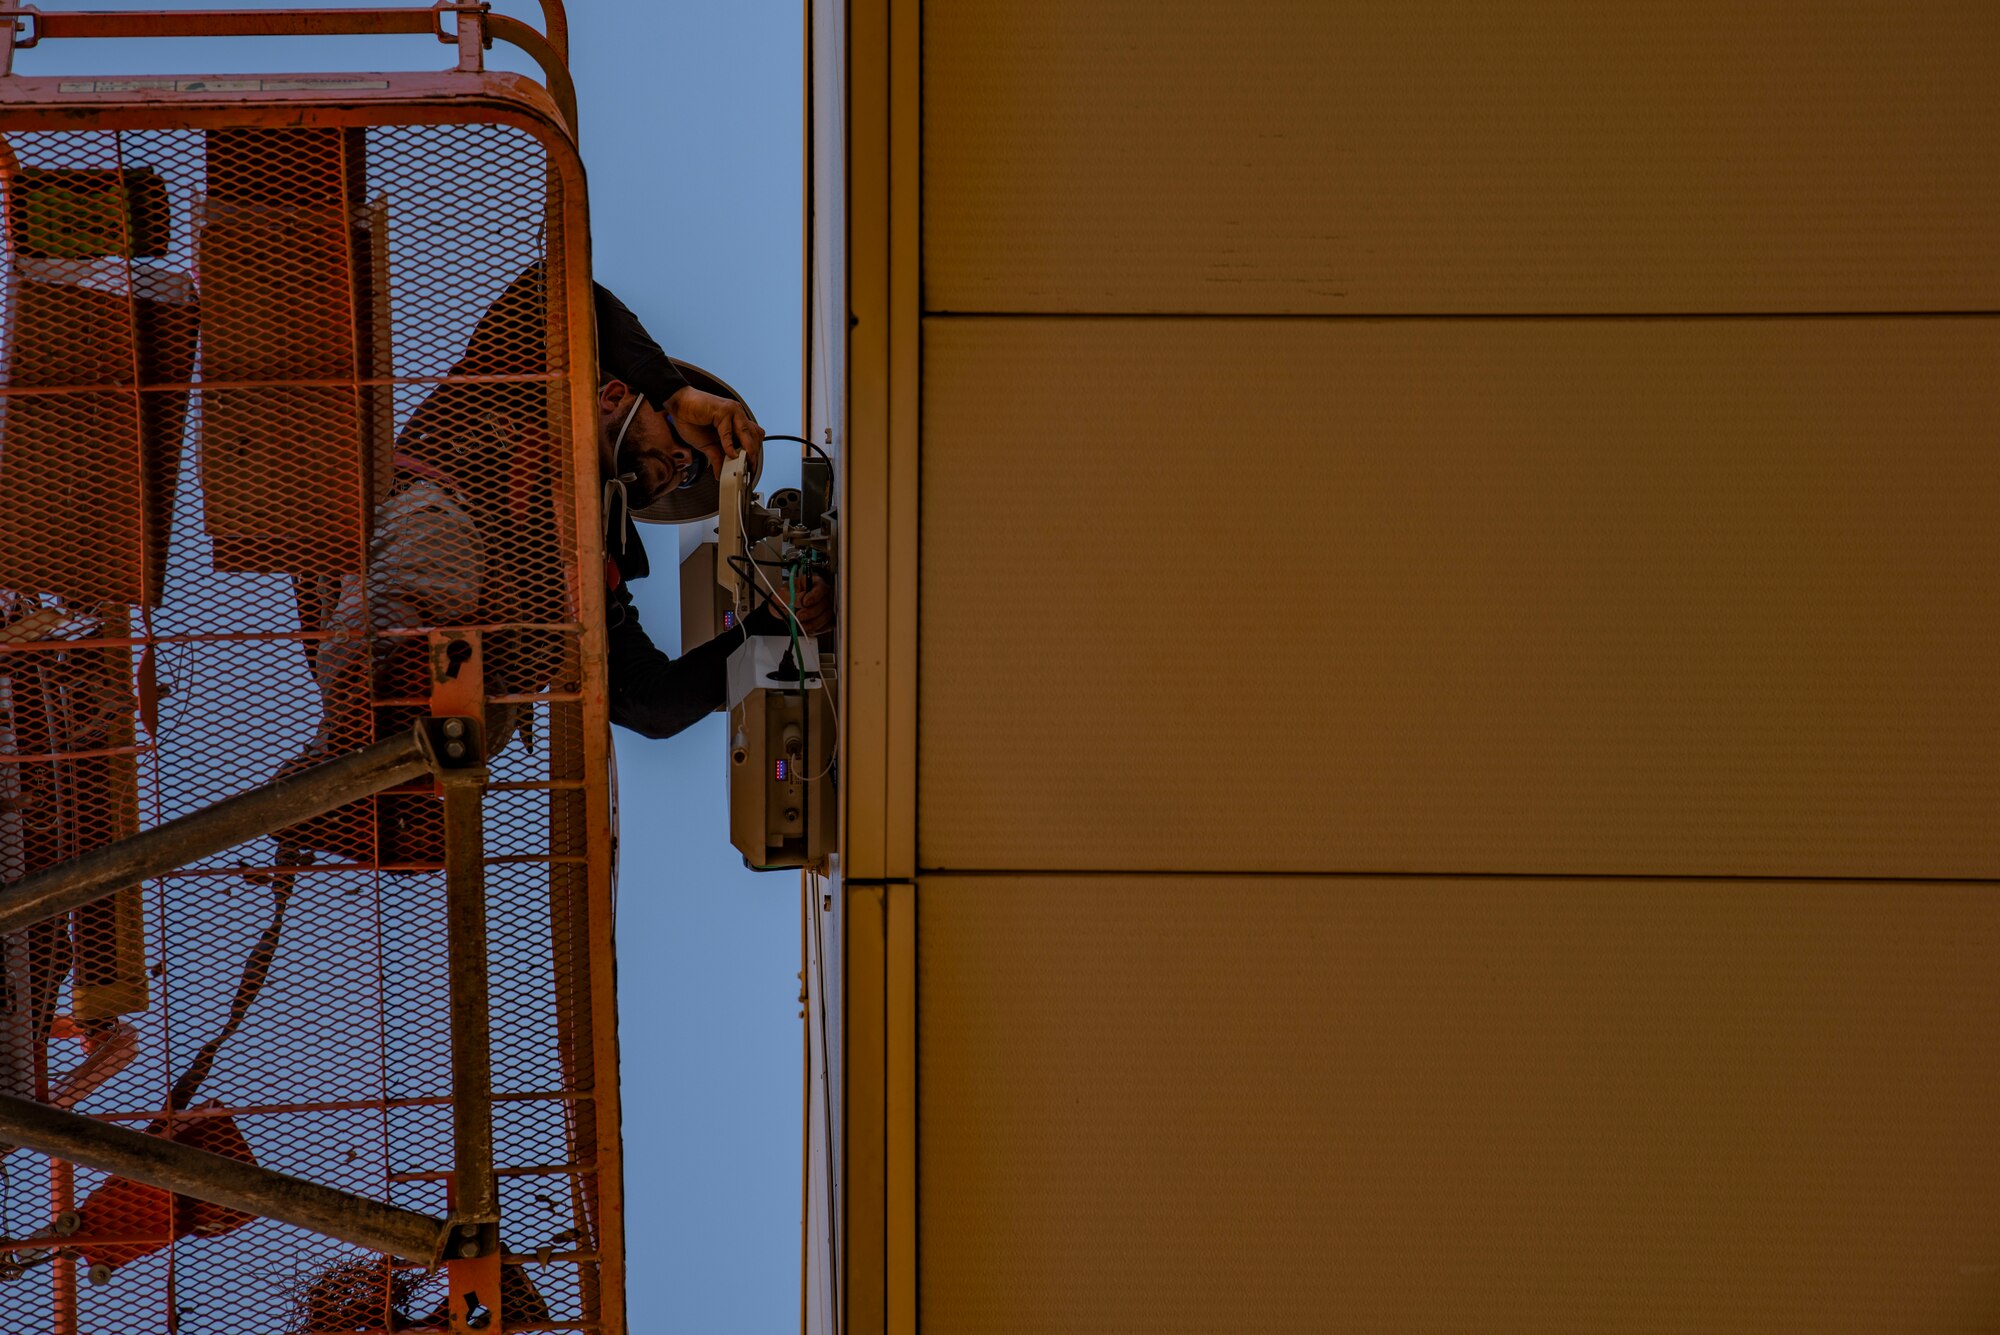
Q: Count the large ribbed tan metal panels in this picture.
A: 3